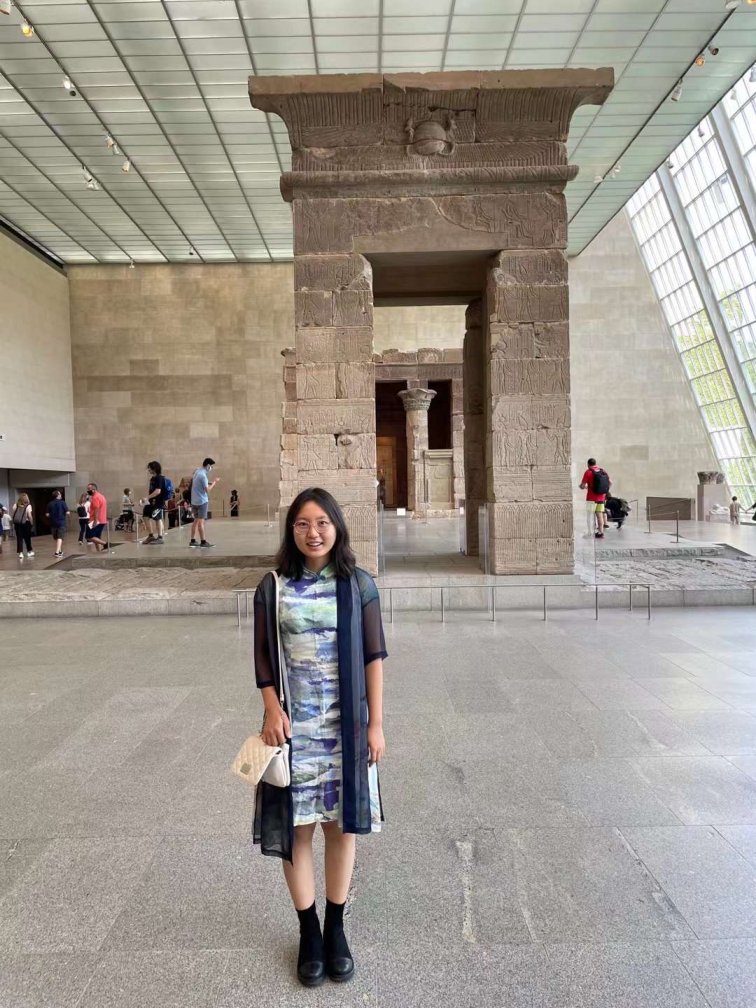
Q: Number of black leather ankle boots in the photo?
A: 2